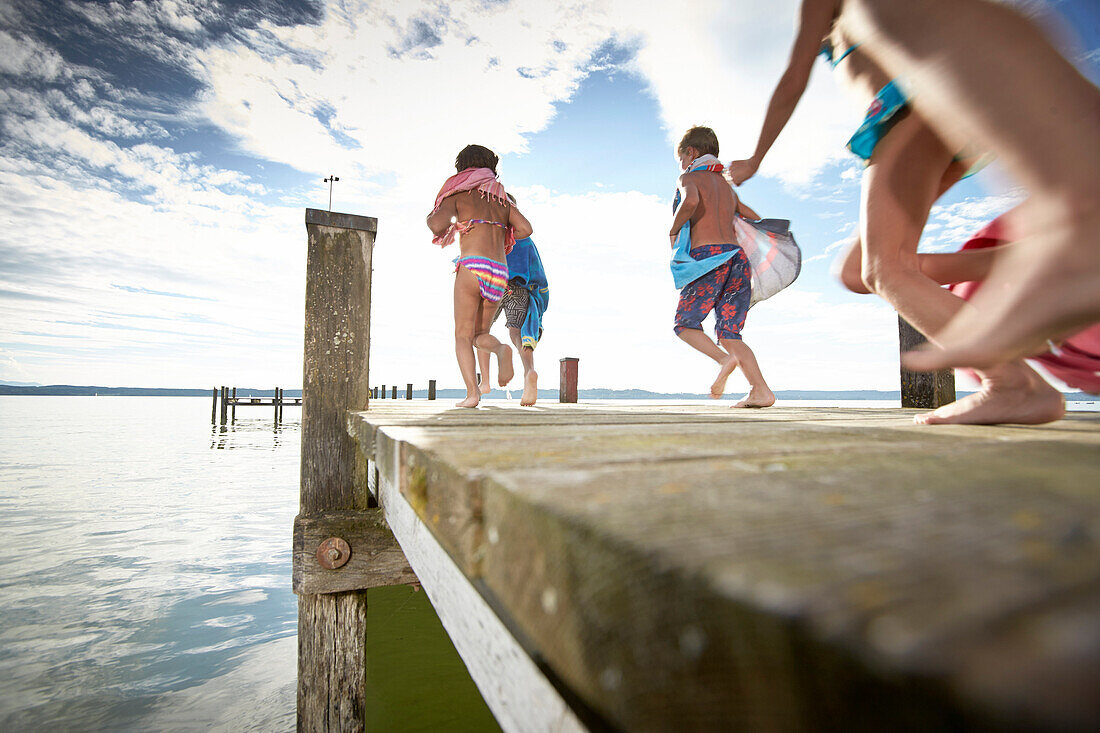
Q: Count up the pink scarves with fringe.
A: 1